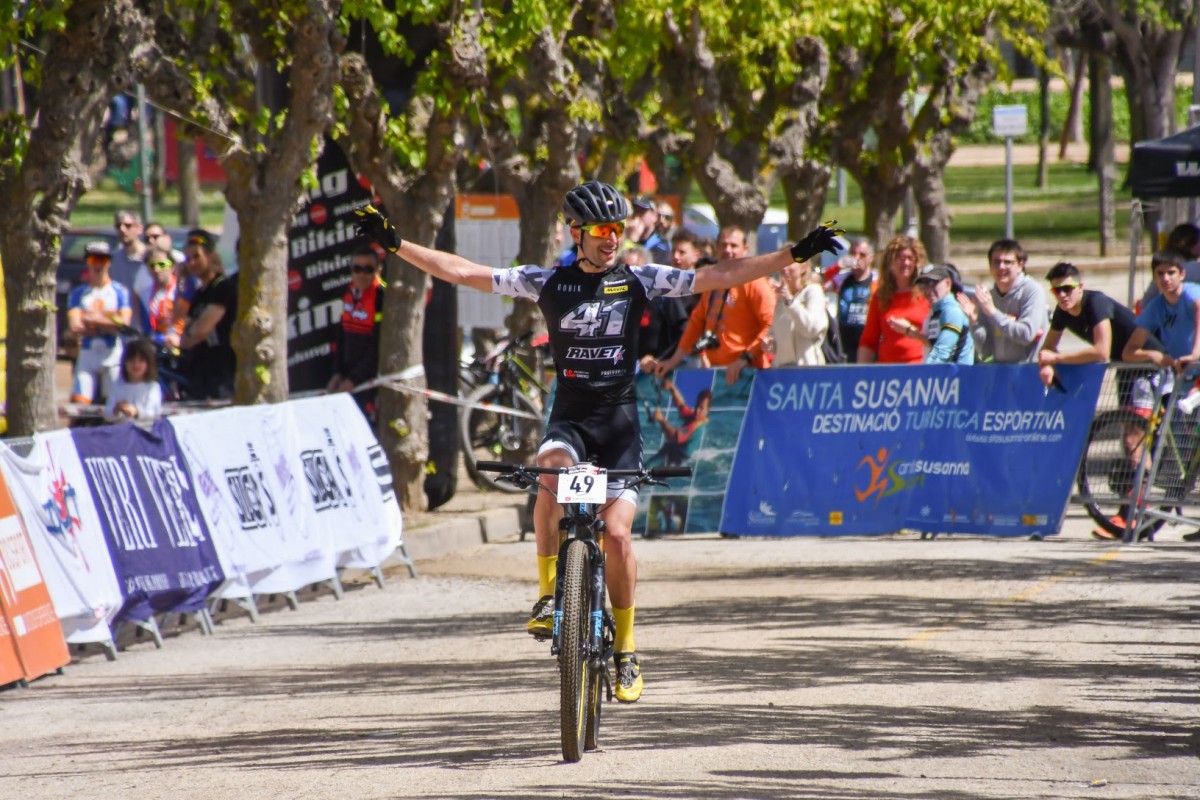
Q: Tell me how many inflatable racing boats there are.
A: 0